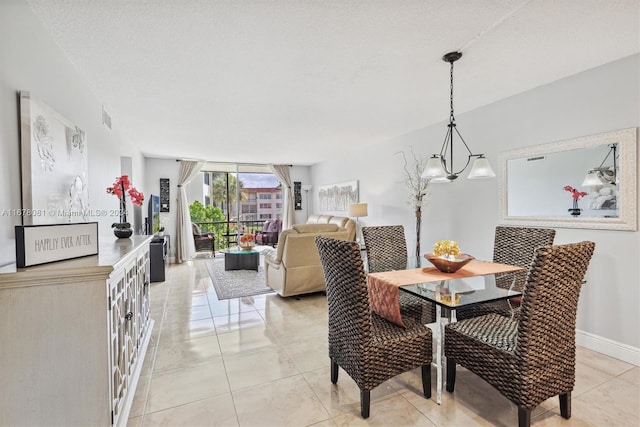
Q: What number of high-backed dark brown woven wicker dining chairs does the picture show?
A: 4